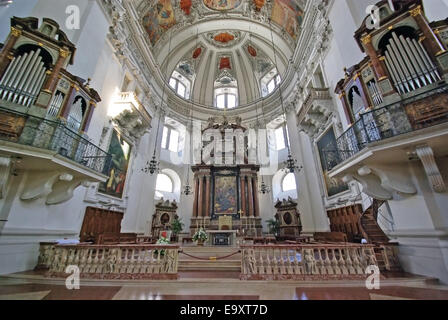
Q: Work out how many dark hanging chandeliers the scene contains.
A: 4